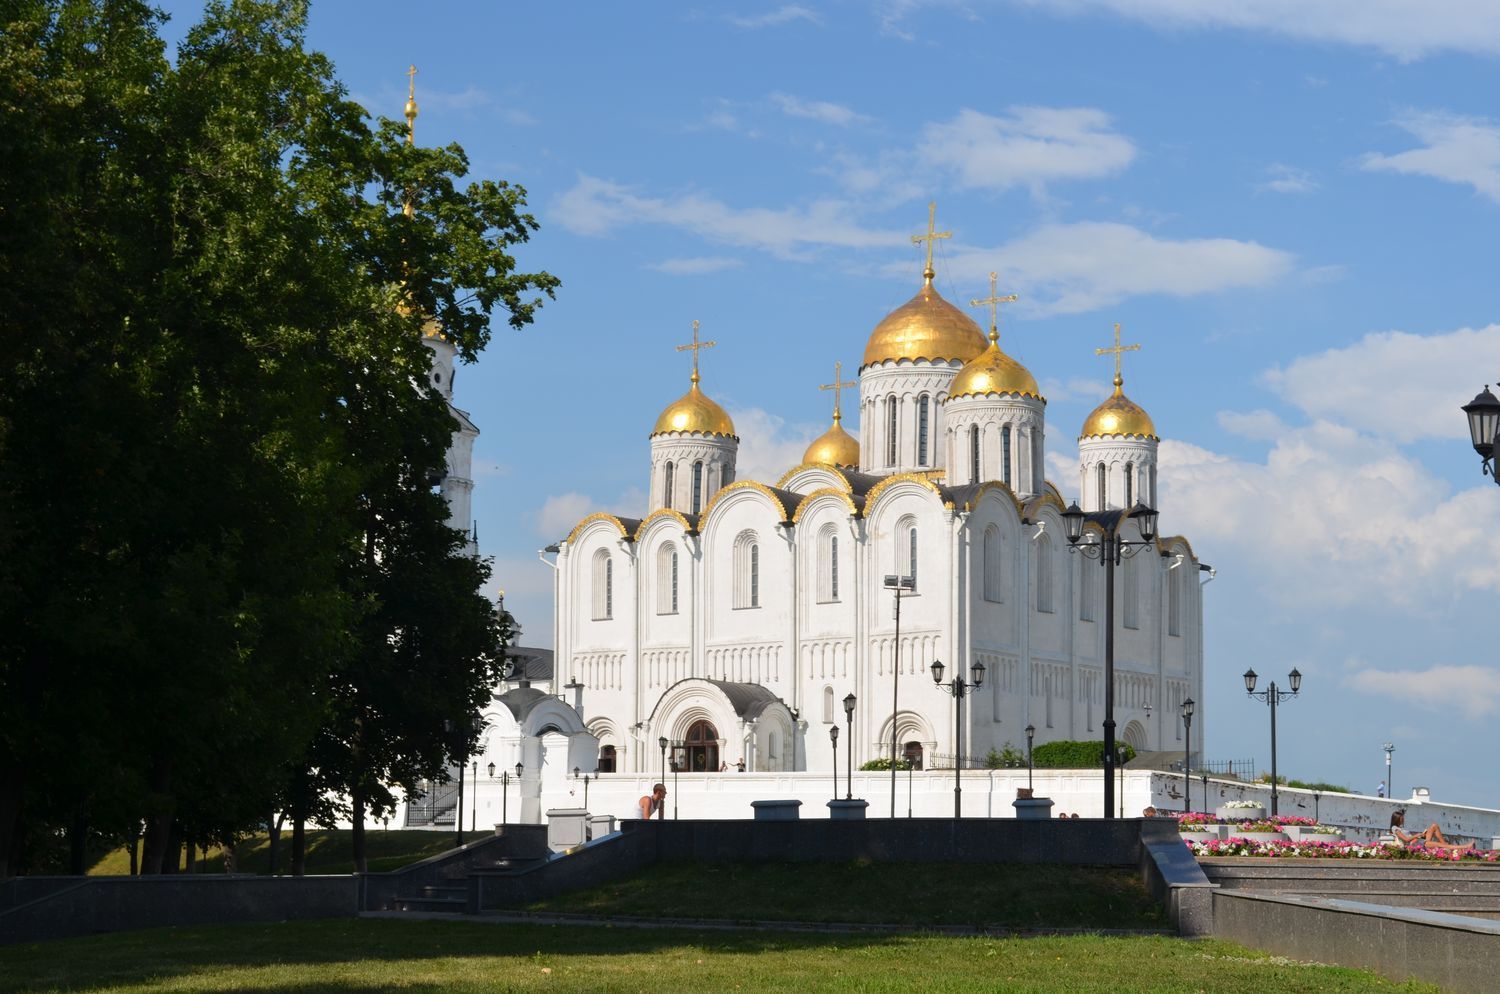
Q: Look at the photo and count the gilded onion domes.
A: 5